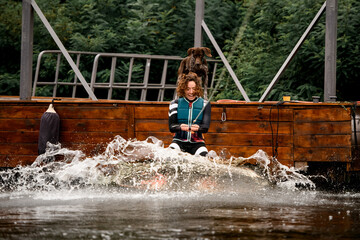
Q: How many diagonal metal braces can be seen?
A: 3